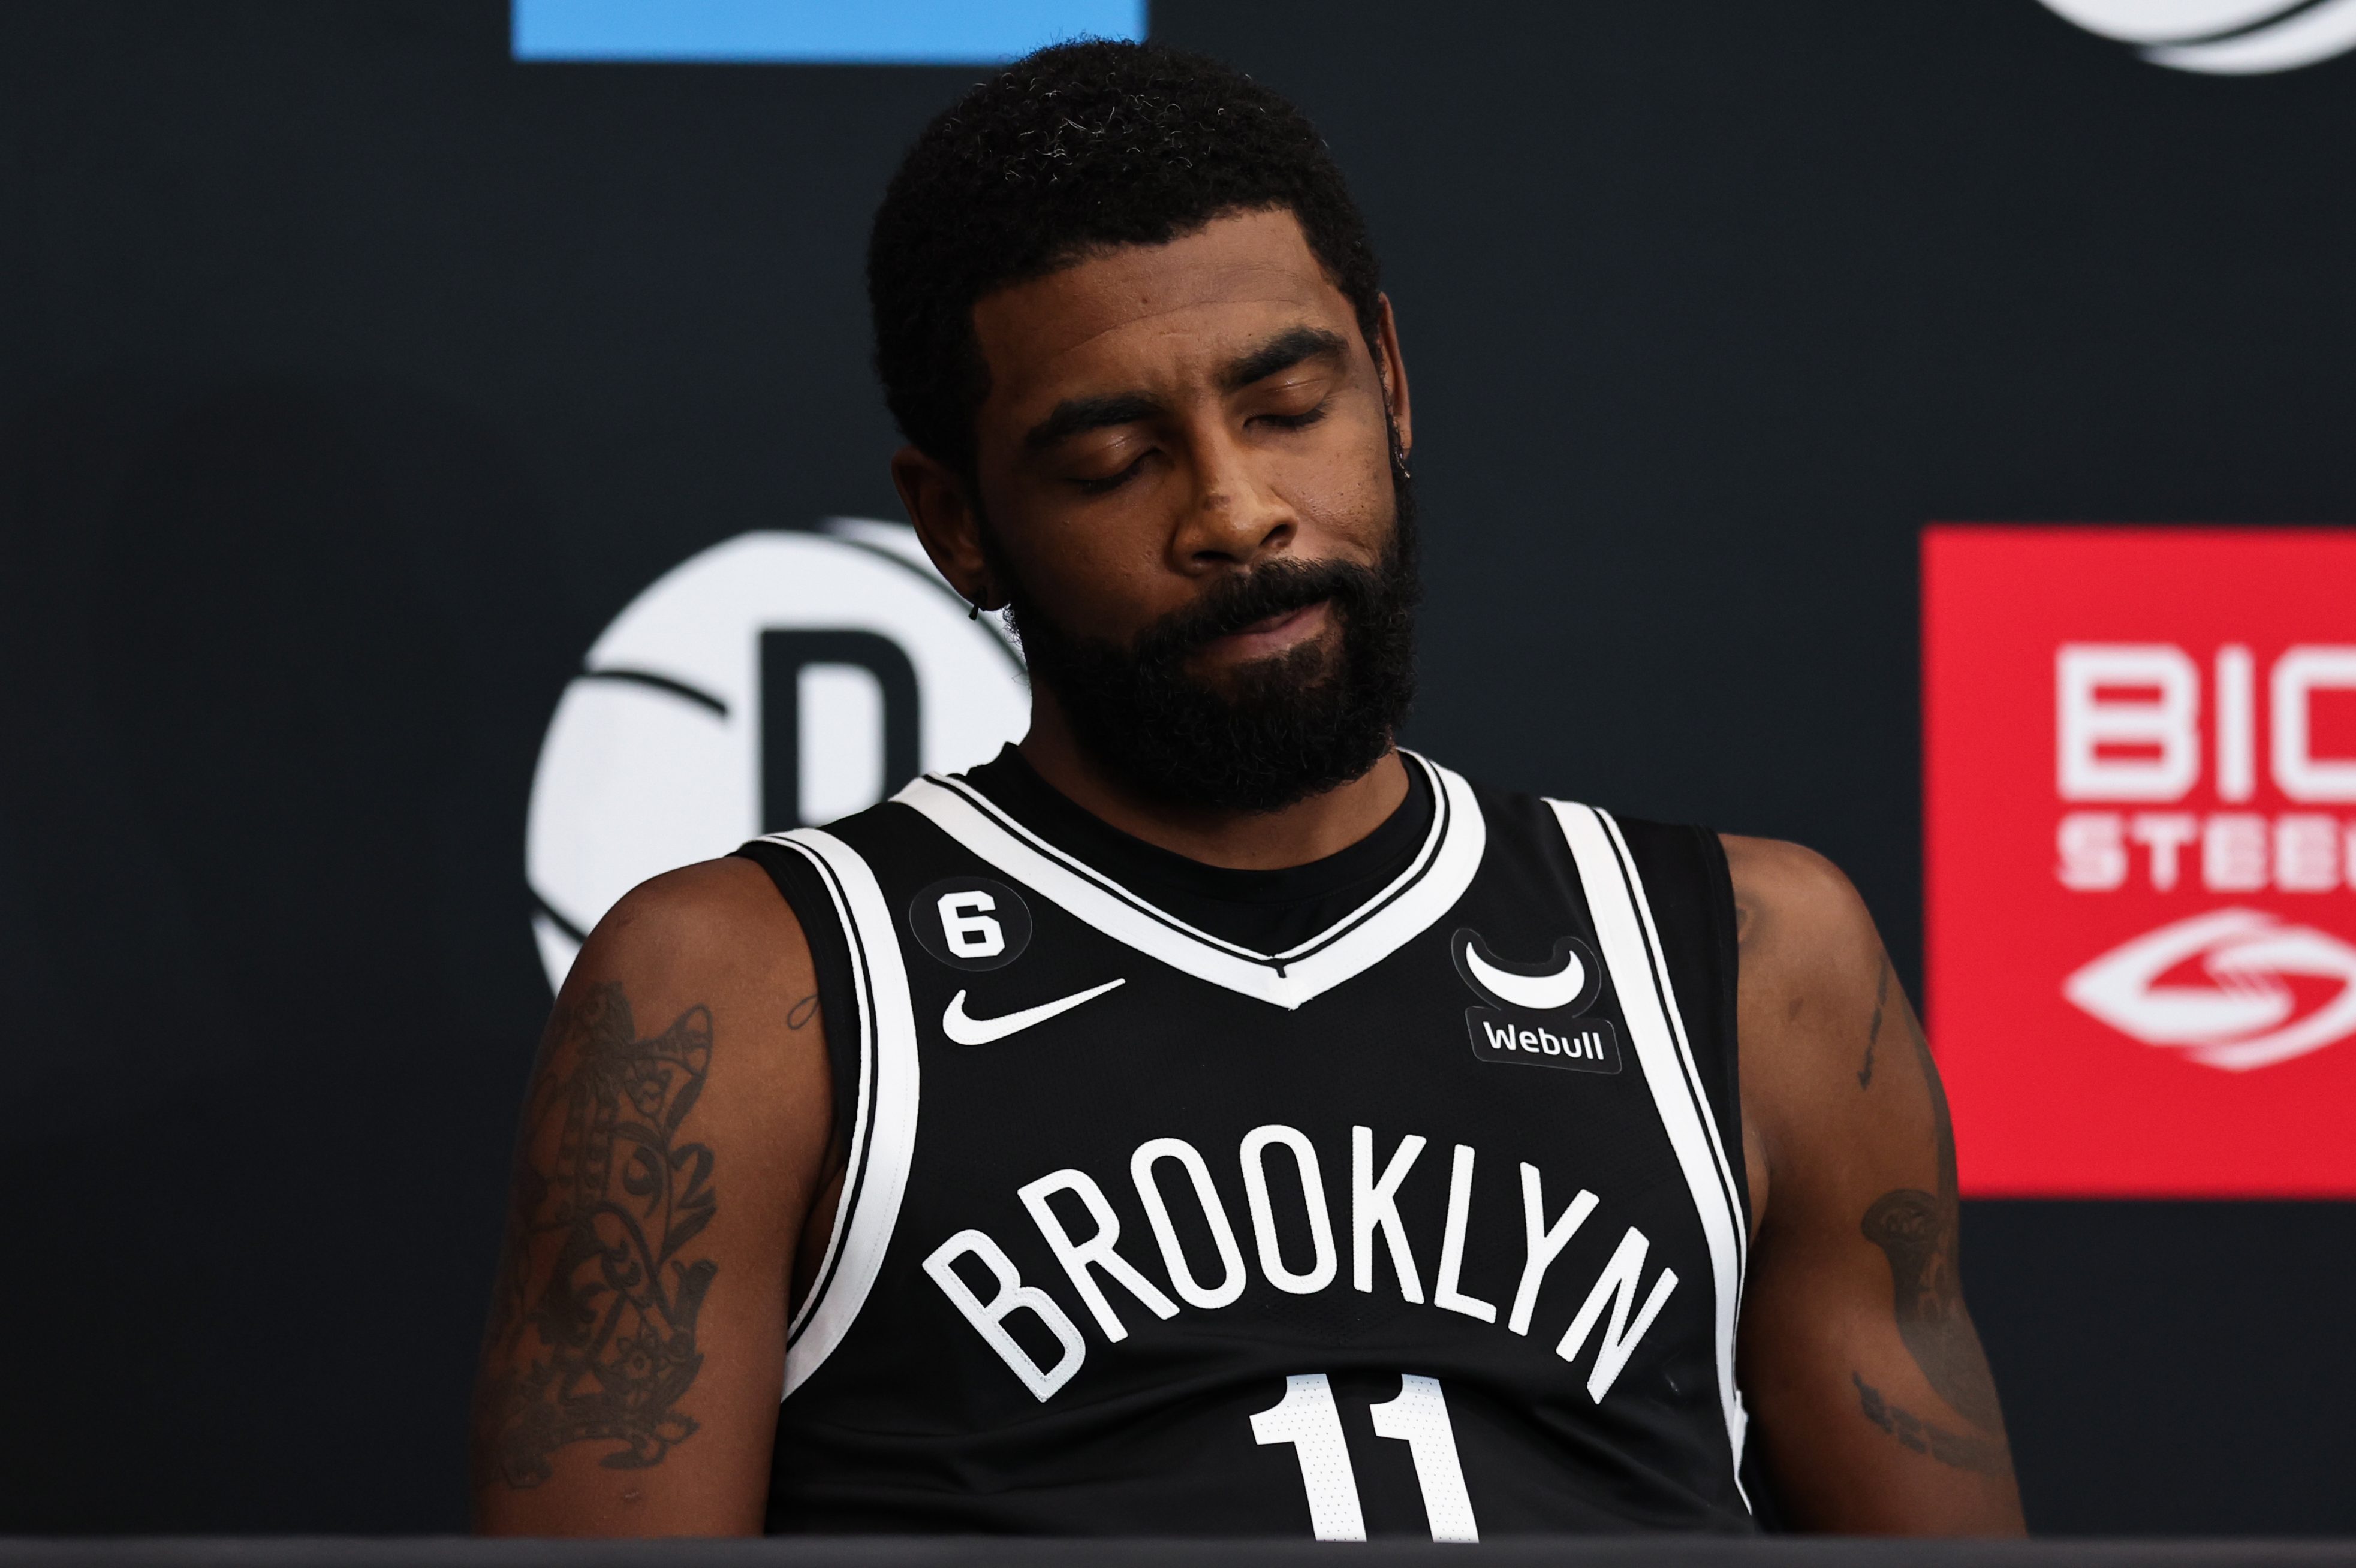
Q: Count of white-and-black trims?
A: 3